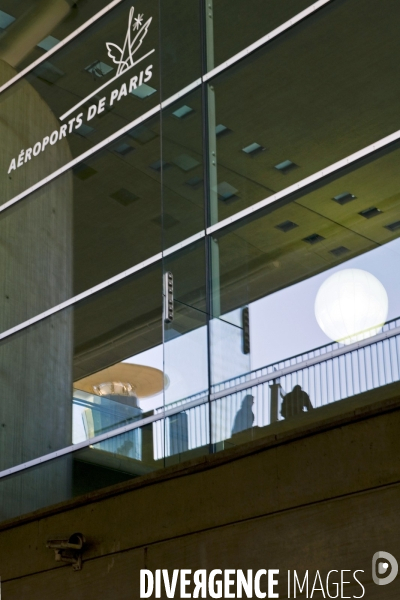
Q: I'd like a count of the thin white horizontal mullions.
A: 4